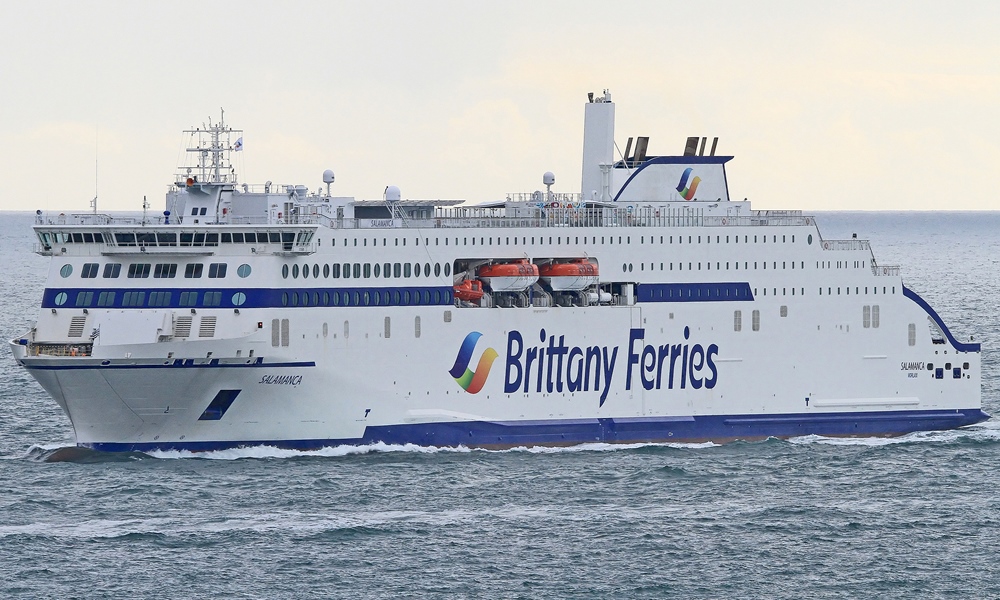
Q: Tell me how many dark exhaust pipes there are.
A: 5